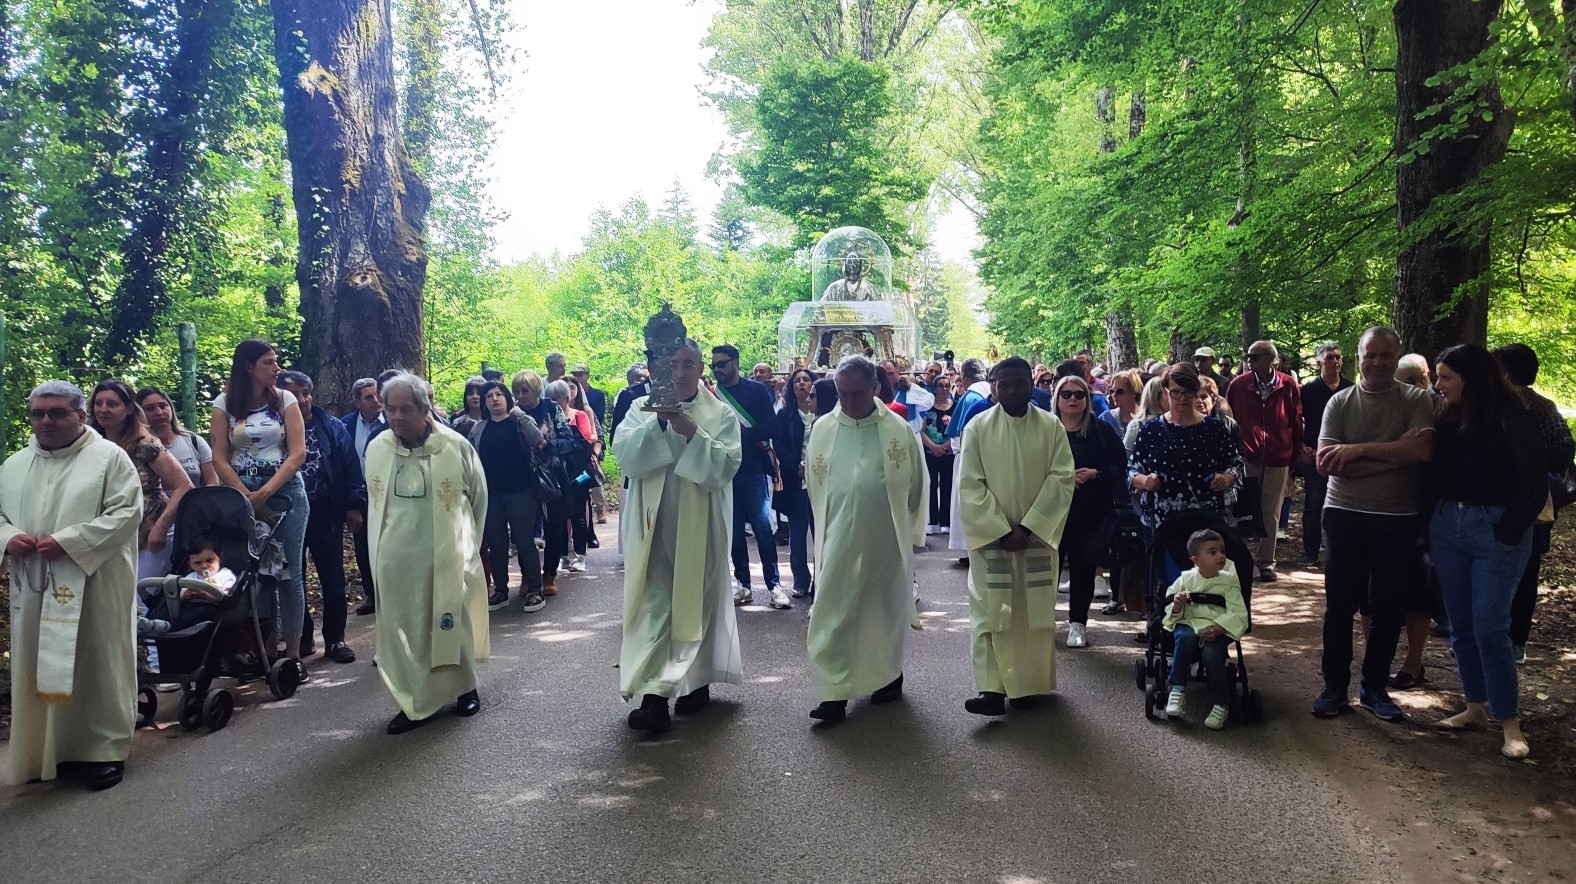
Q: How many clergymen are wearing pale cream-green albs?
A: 5